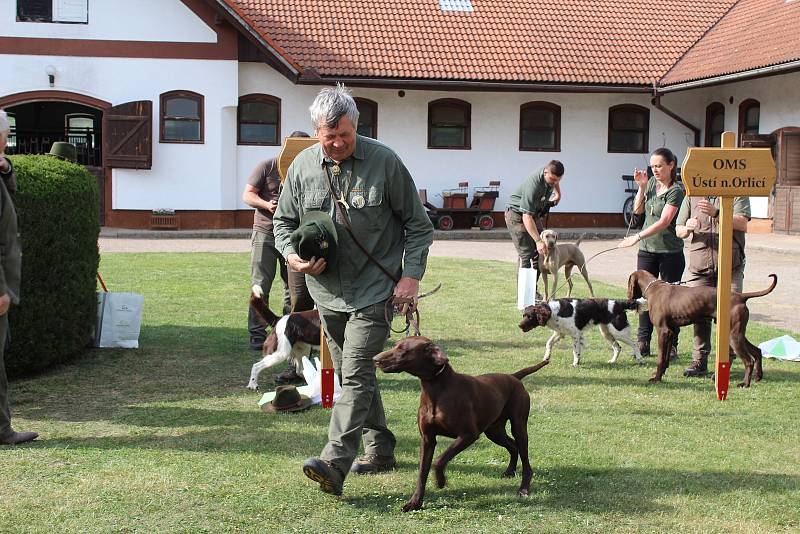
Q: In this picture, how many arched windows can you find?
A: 8